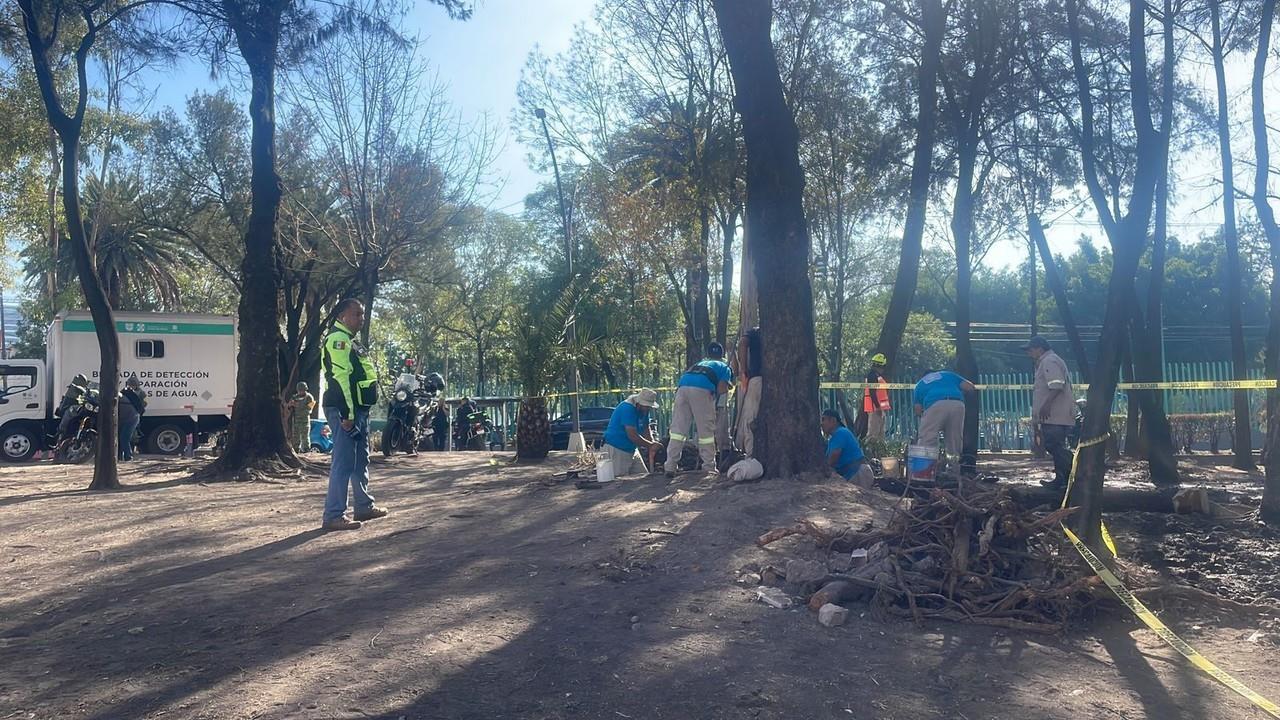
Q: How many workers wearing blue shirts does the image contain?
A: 4